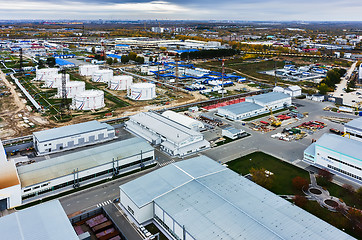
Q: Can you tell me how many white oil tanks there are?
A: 8